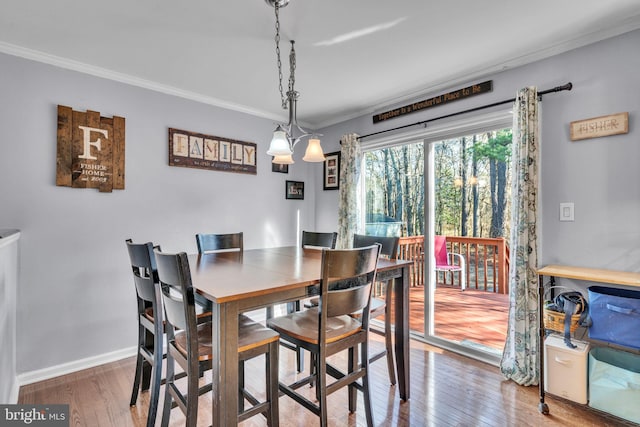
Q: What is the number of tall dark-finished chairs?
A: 6